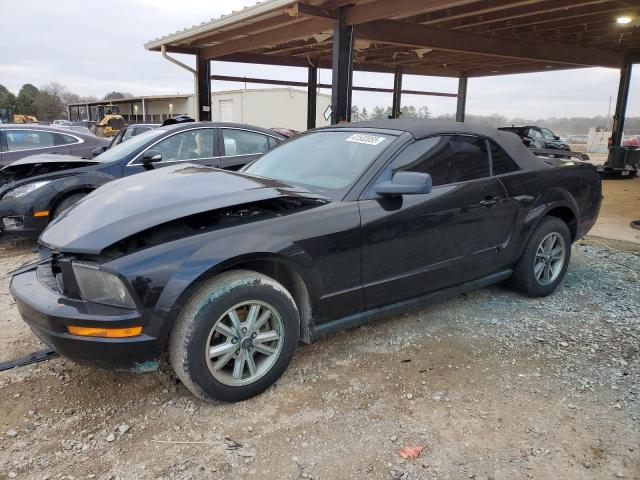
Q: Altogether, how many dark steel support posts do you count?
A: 6